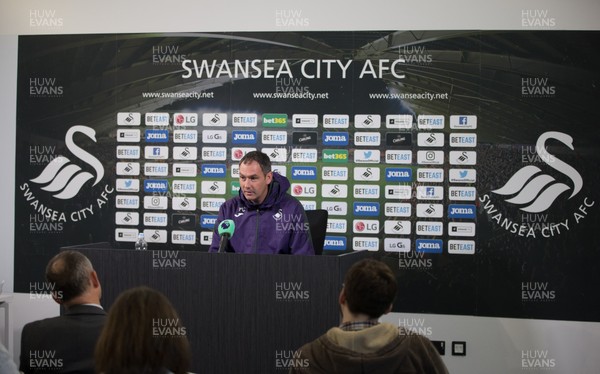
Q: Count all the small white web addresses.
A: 3